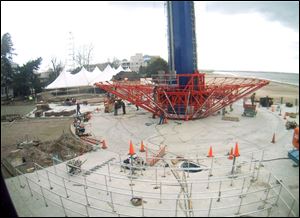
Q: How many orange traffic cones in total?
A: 7